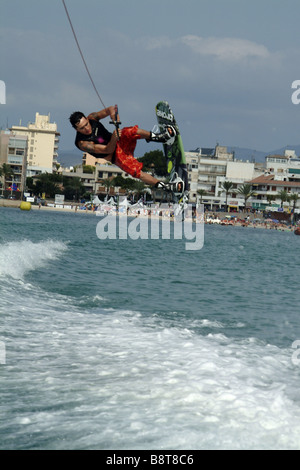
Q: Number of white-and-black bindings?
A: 2